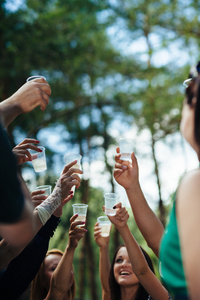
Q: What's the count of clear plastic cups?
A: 8